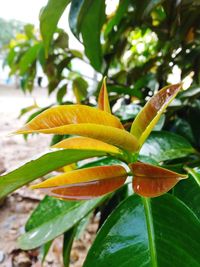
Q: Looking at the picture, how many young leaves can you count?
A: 6